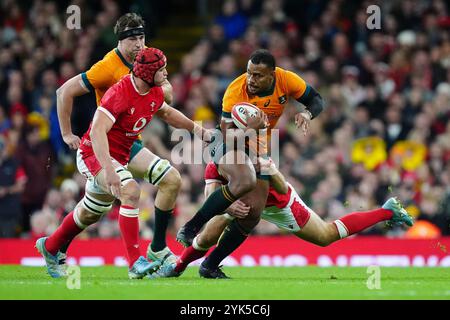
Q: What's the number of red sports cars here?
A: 0